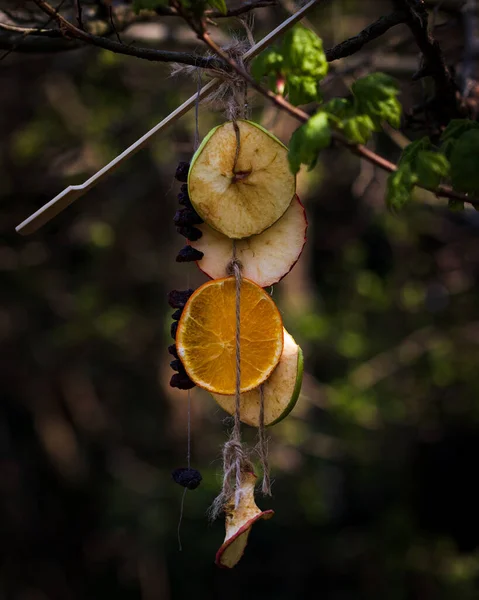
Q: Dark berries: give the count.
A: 13